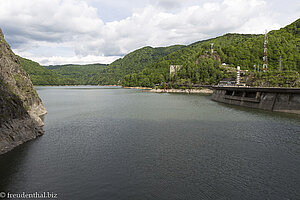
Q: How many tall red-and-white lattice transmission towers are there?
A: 1